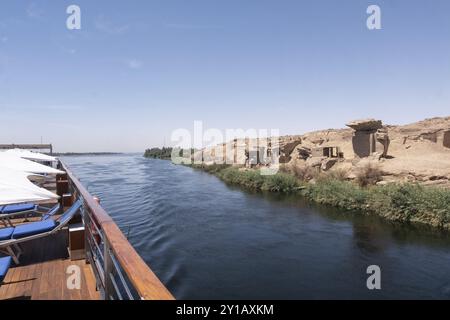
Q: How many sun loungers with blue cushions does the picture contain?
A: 3